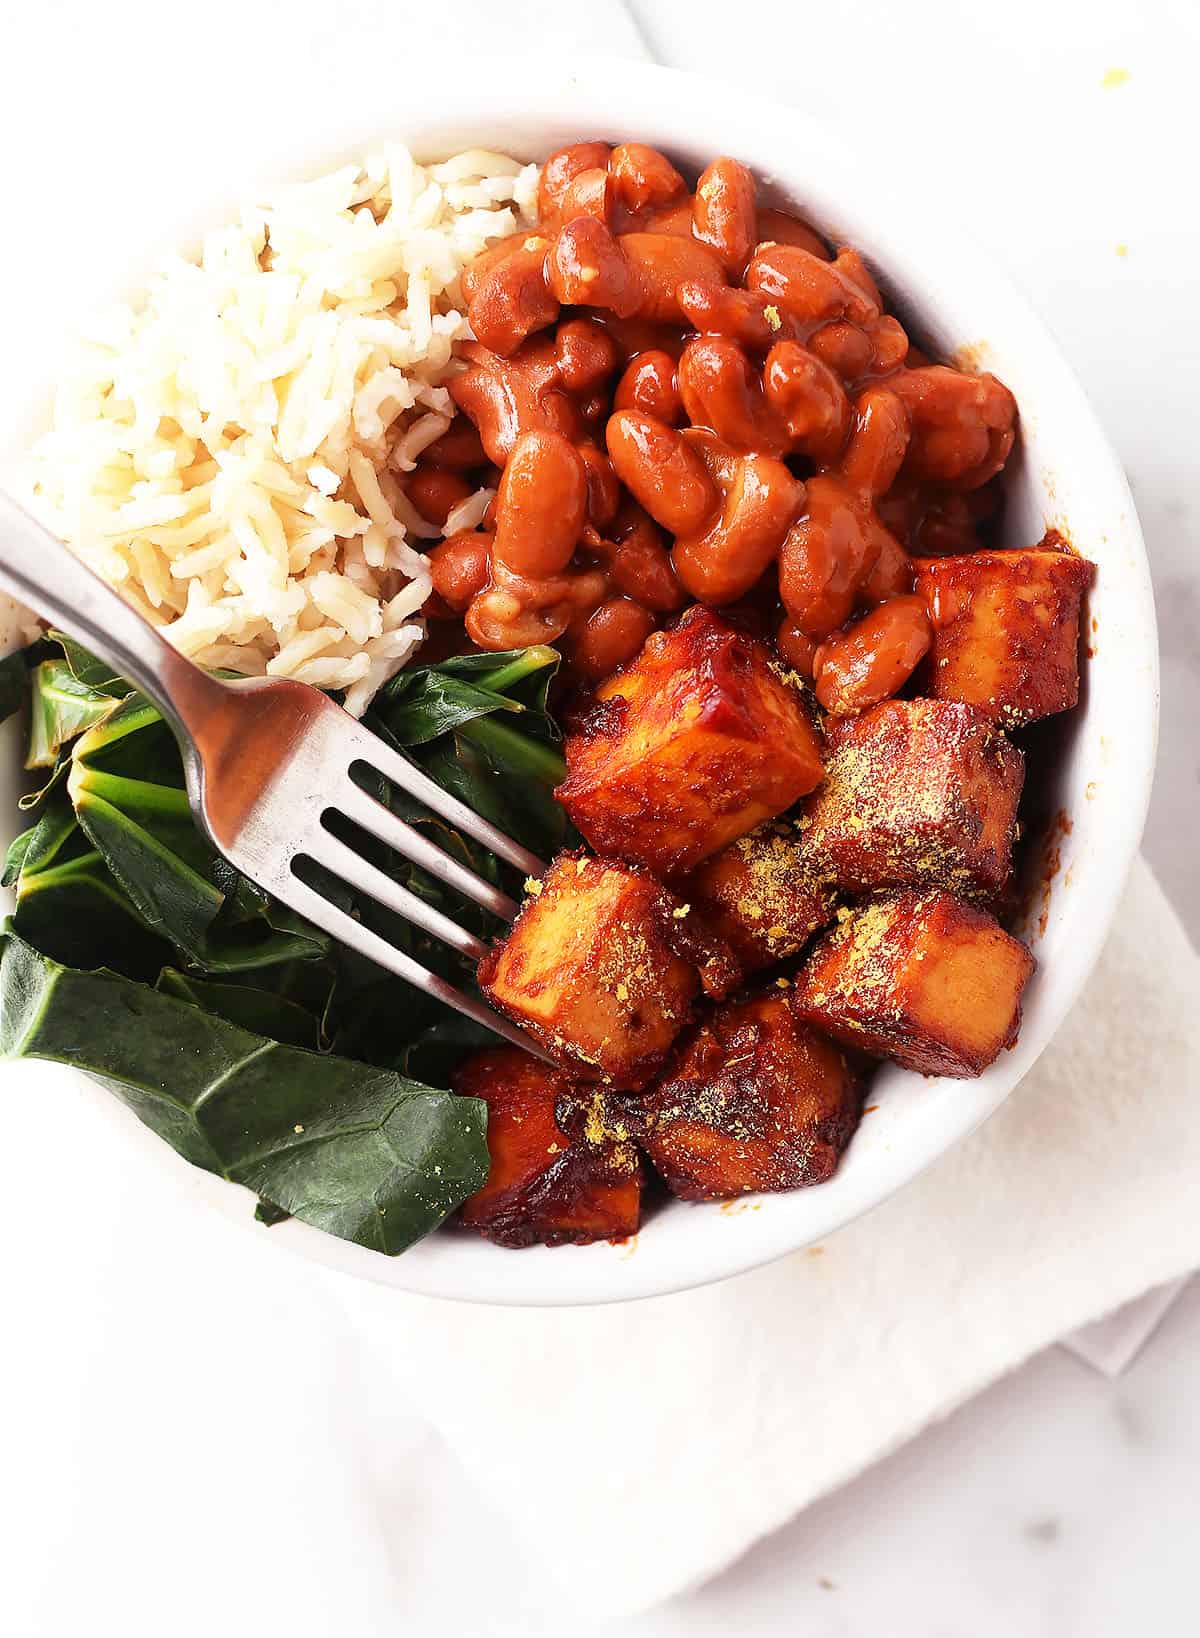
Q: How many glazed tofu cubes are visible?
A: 8